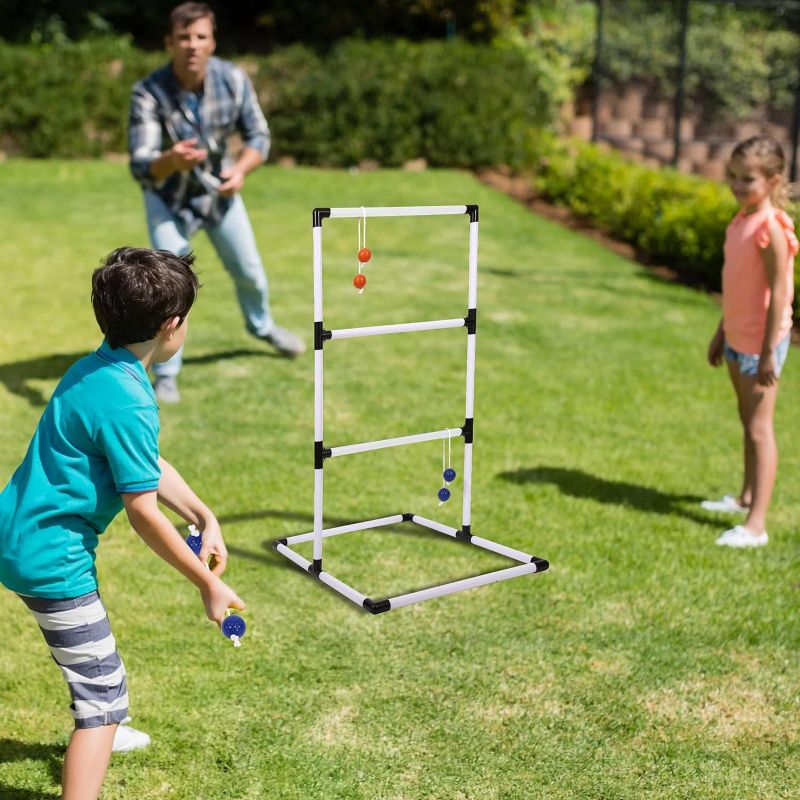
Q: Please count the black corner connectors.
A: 6